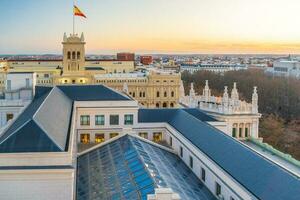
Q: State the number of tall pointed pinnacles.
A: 5